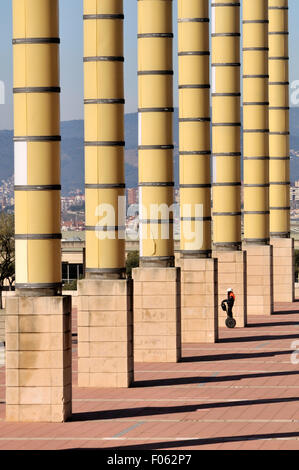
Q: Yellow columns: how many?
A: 7